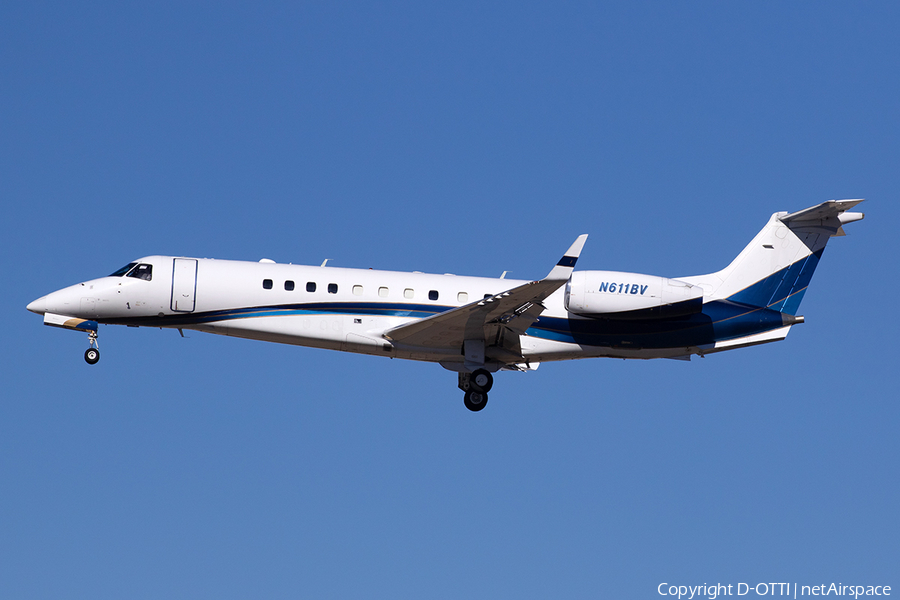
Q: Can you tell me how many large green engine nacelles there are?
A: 0